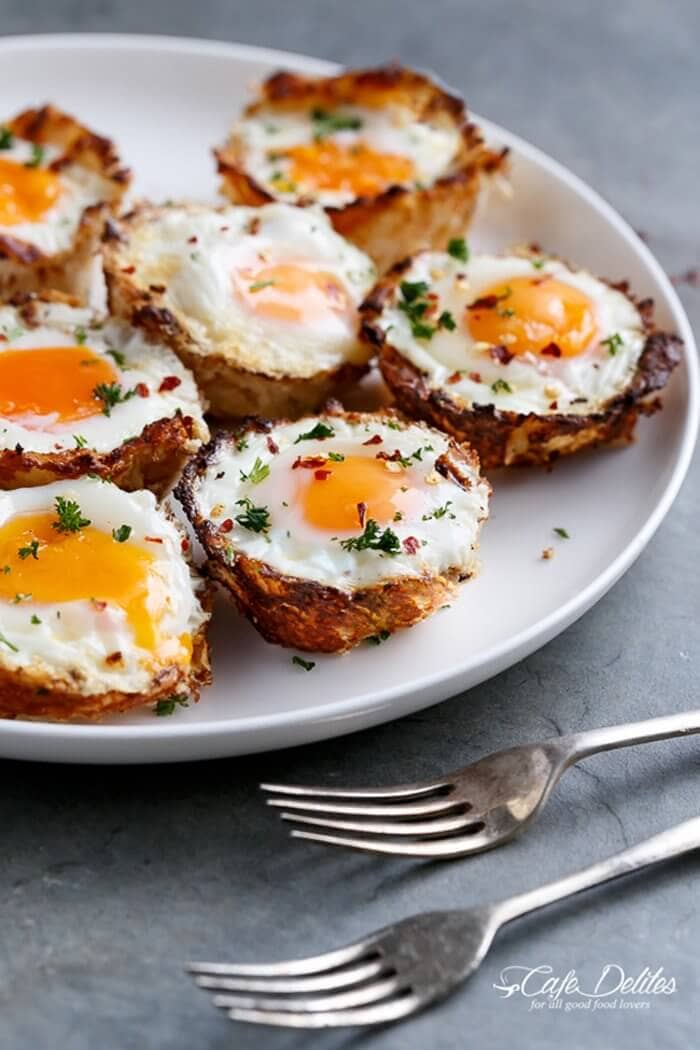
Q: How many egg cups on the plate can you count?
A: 7